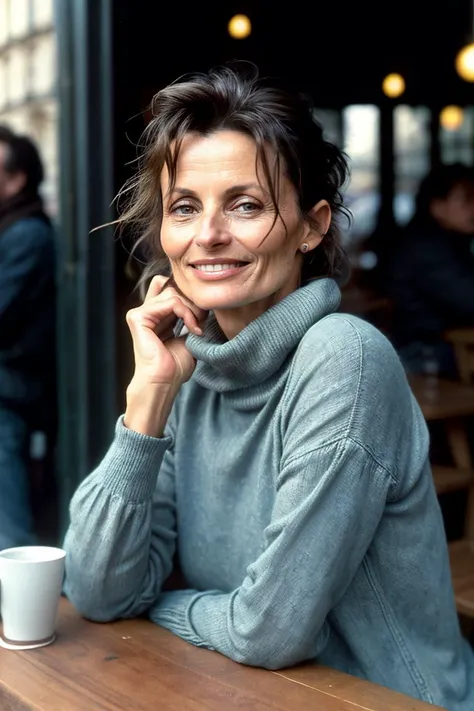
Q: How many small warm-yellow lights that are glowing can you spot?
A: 4